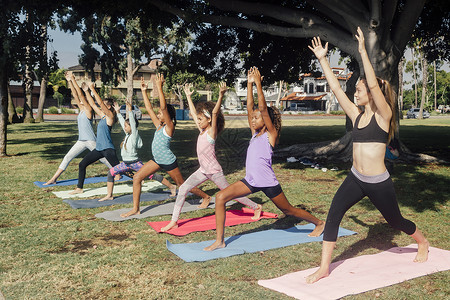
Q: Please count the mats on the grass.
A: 7